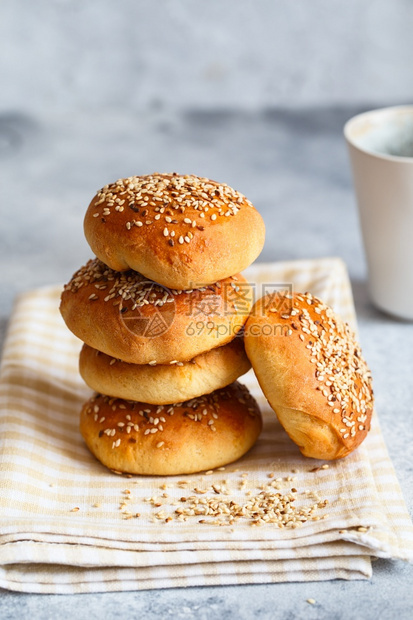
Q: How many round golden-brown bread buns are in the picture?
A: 5